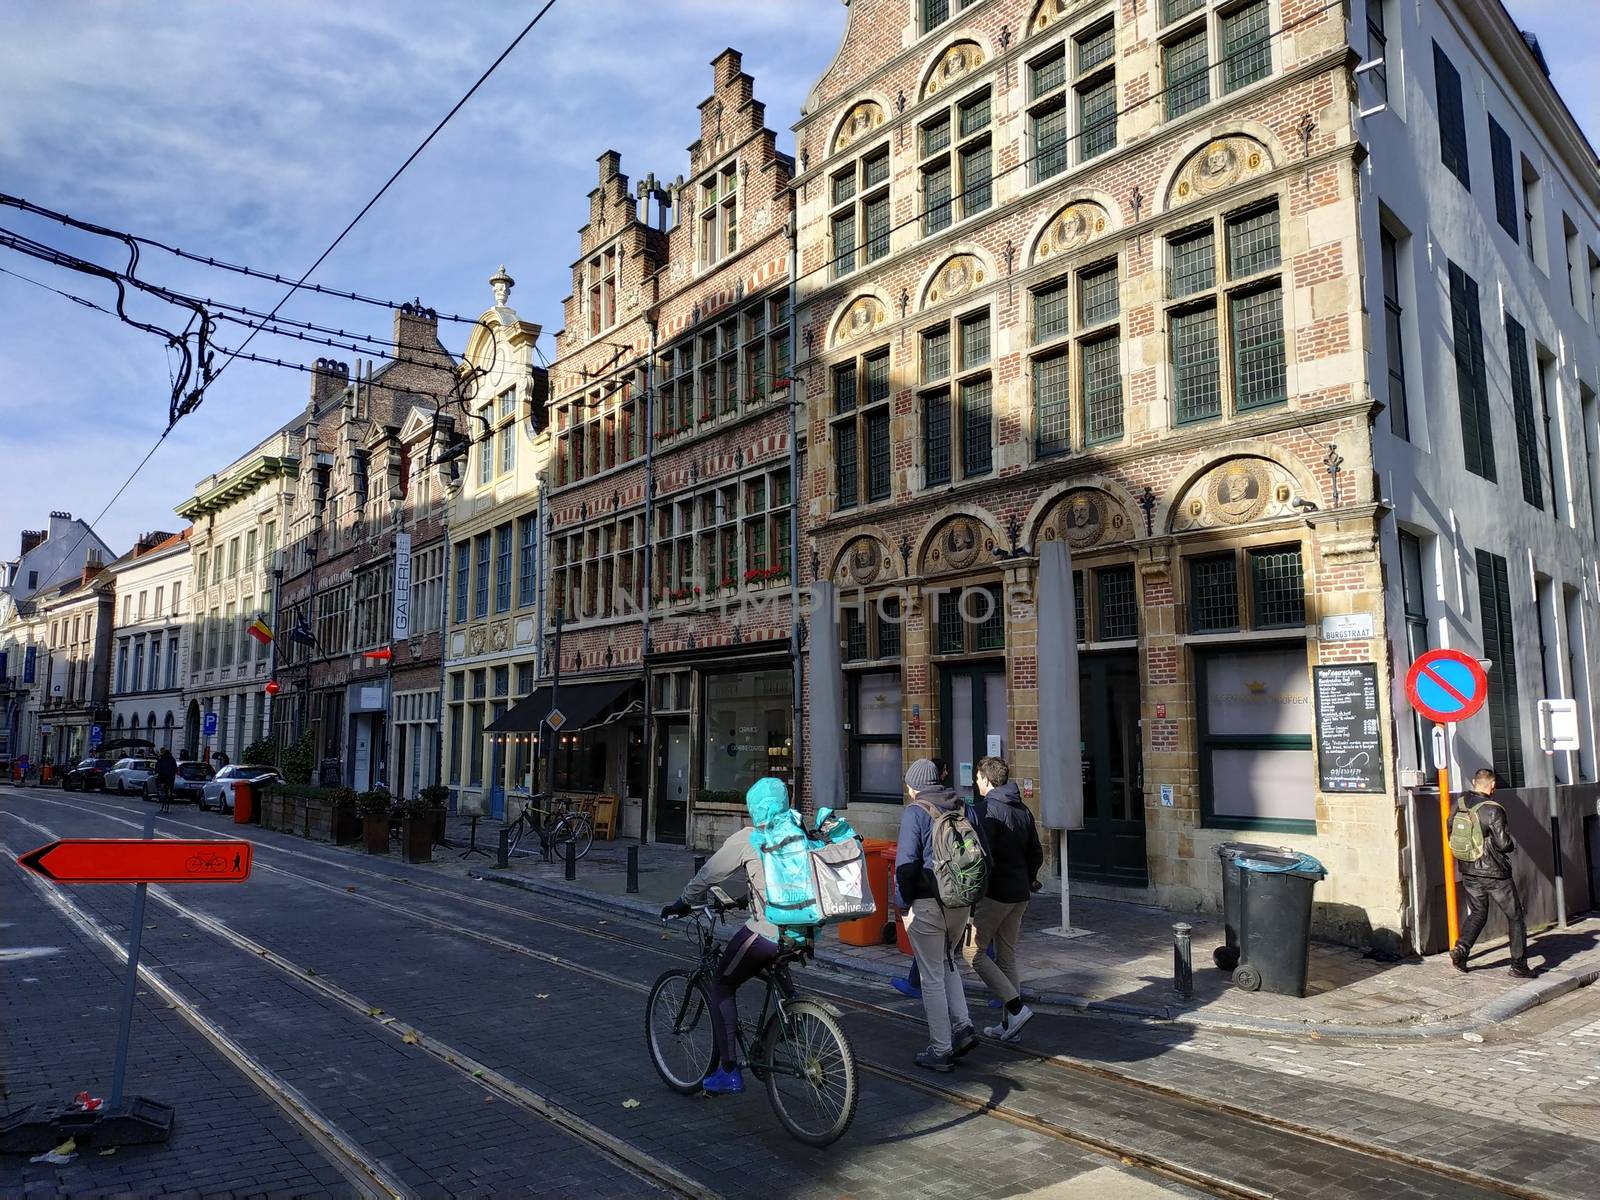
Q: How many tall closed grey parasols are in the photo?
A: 2